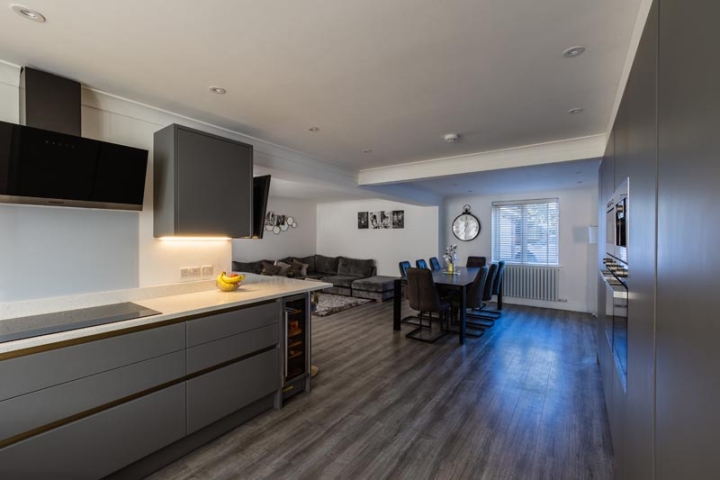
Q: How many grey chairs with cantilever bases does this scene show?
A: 8